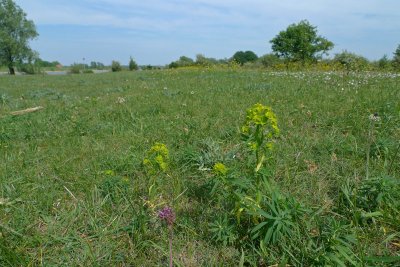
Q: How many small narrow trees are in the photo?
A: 2